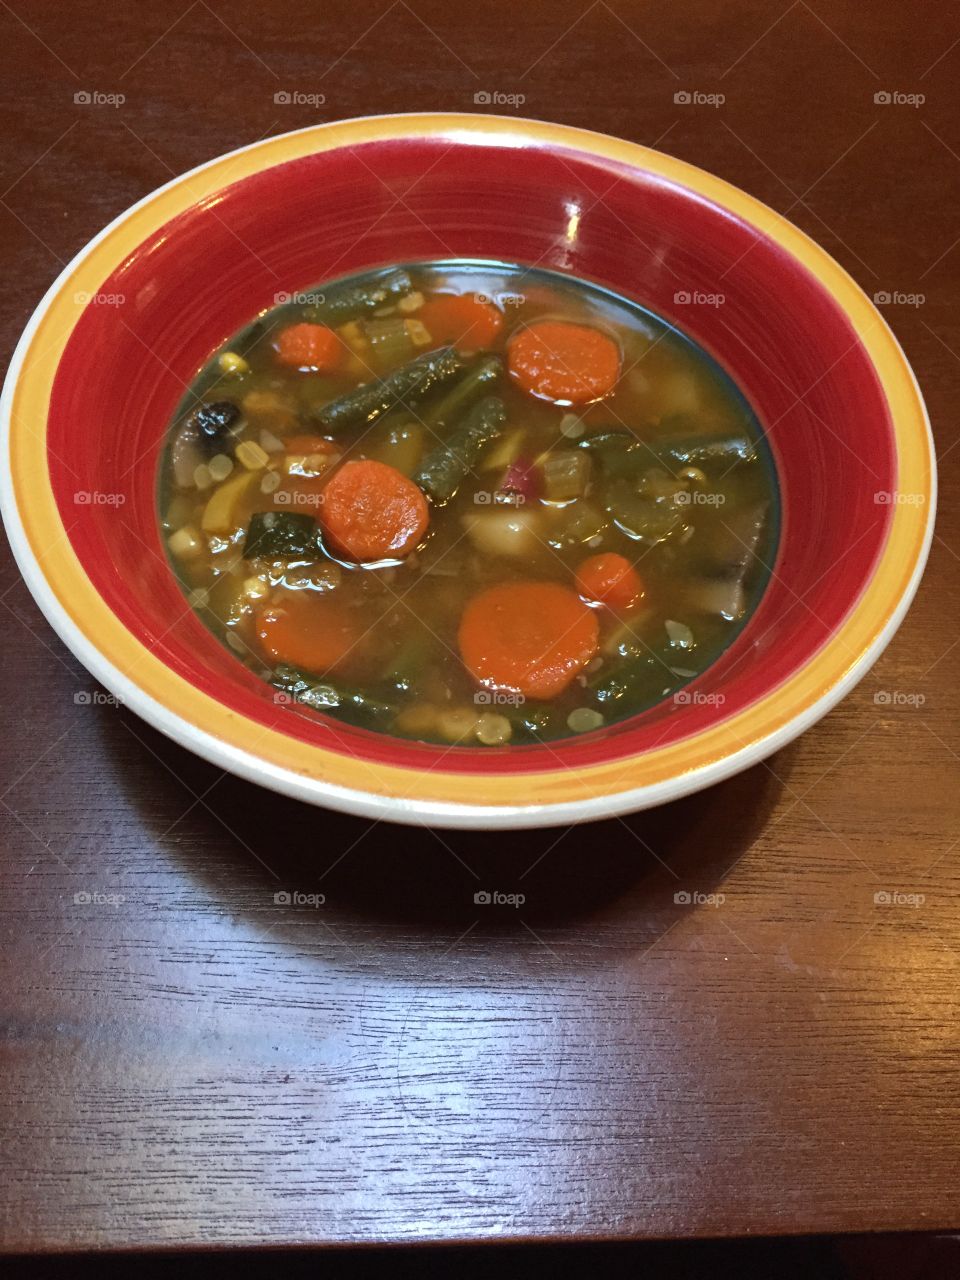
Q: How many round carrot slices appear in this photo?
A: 7